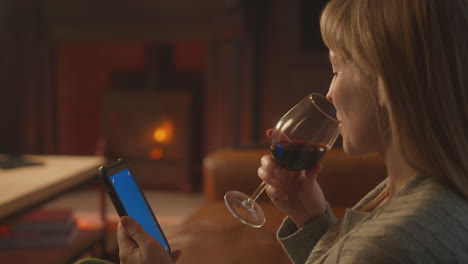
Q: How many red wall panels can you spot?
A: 2